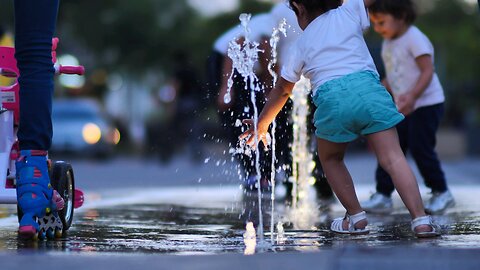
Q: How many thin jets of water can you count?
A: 2